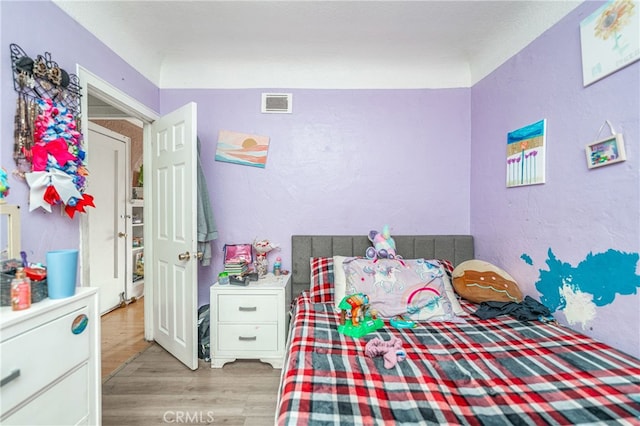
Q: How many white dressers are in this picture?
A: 2